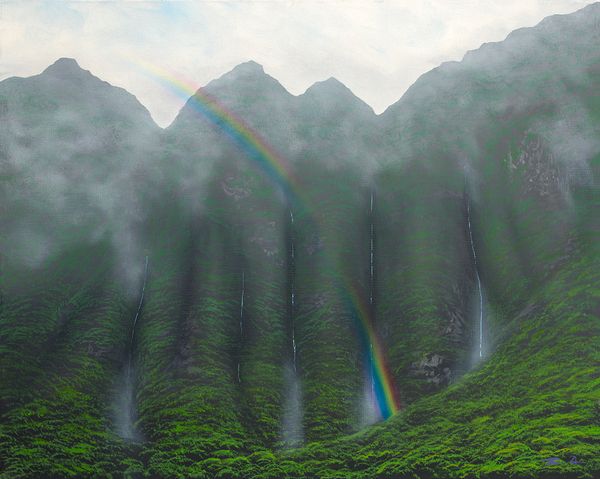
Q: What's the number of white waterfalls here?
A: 5